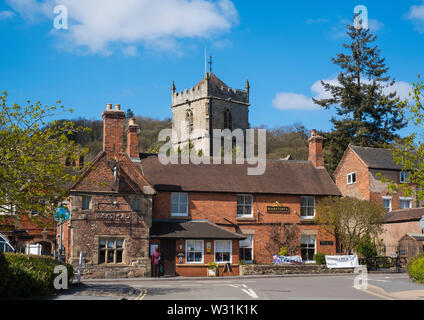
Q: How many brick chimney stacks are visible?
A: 3